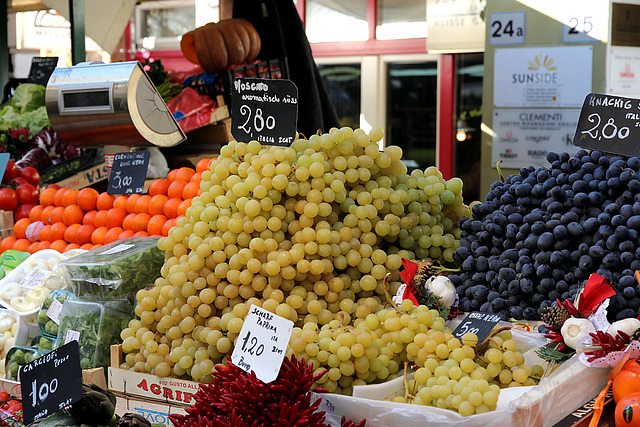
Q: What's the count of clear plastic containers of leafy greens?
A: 2